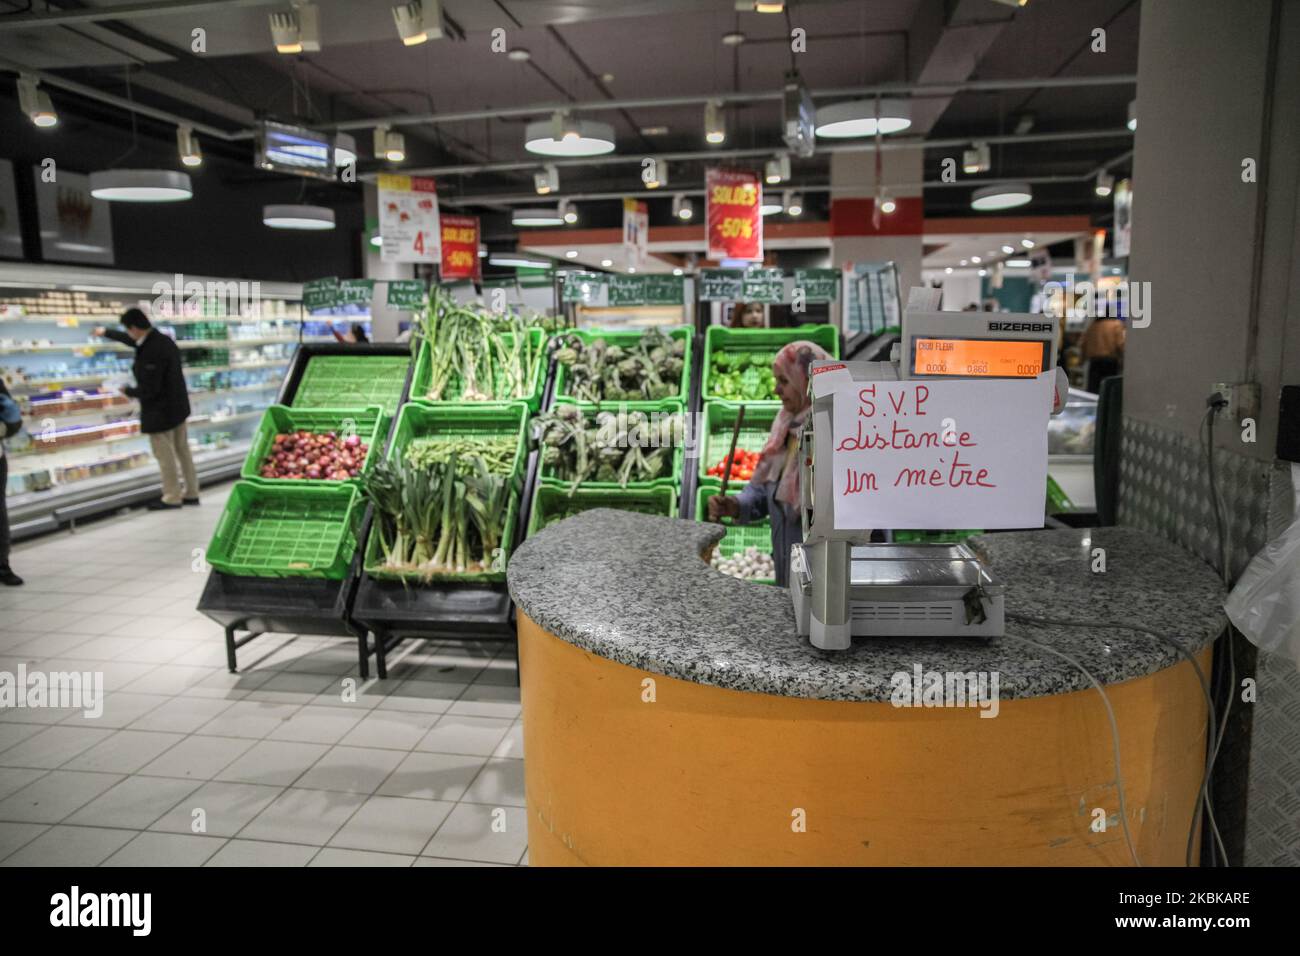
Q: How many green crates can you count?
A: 12